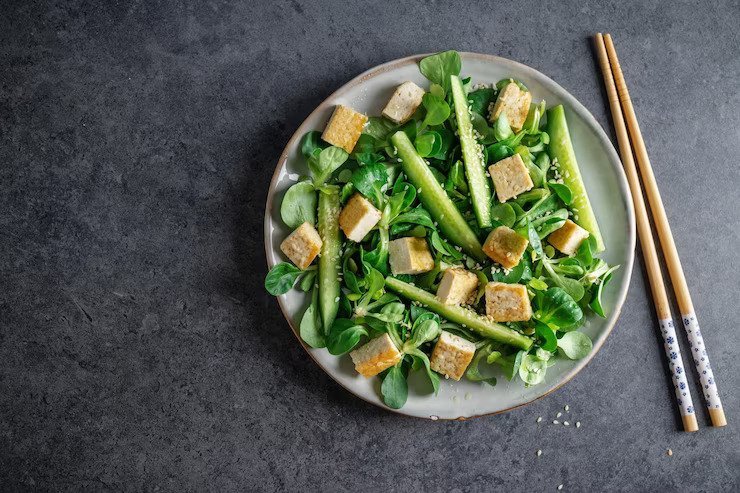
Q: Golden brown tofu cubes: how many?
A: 13